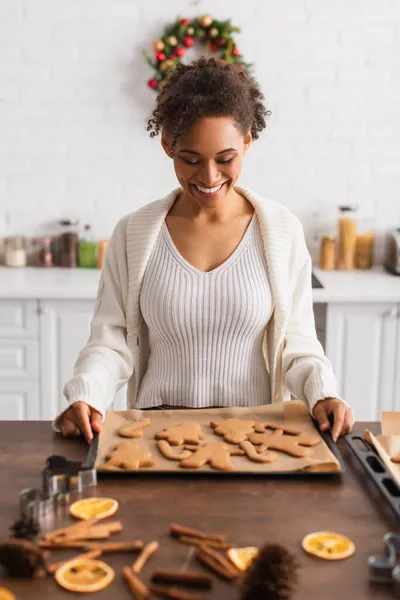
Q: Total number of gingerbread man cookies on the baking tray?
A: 2